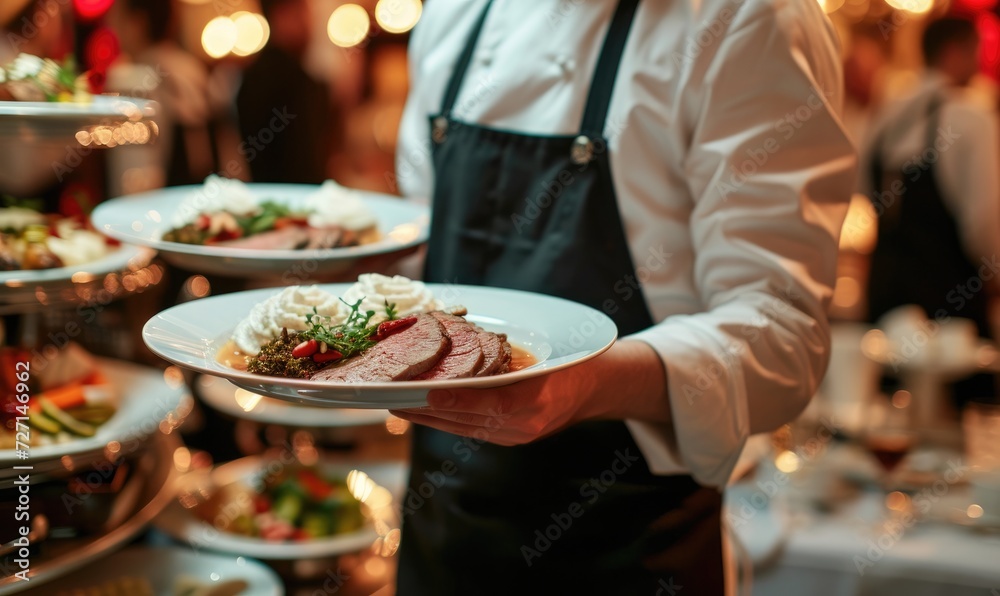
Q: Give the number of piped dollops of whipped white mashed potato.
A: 4